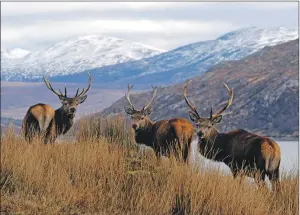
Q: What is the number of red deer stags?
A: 3